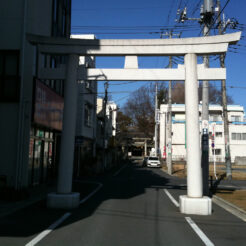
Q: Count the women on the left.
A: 0